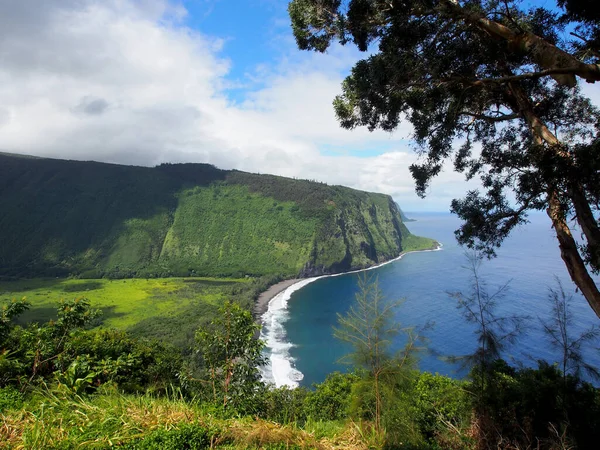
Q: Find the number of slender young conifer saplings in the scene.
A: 3